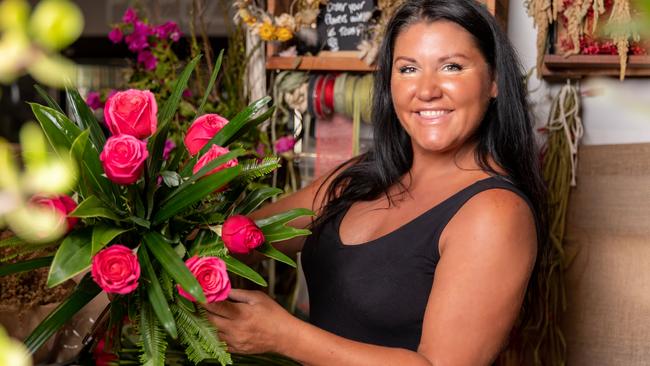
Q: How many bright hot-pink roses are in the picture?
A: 8